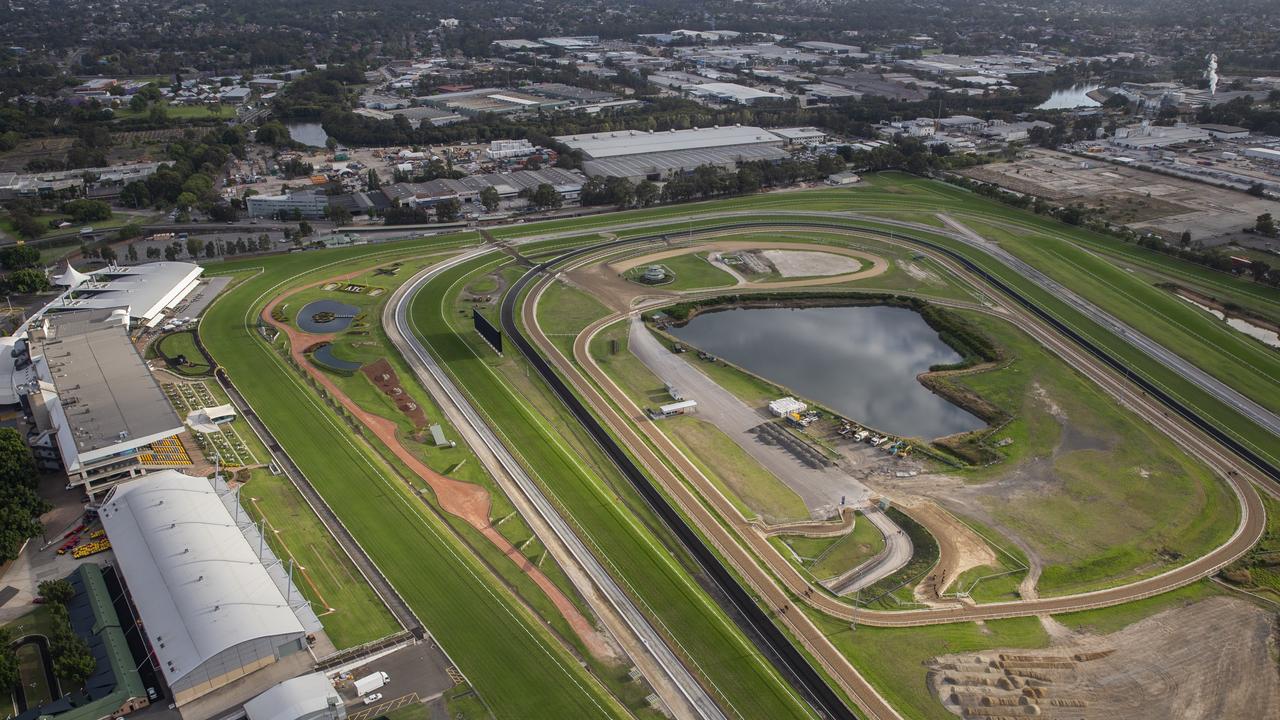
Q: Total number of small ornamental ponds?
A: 2